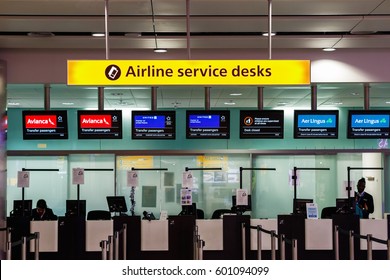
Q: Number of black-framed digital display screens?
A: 7